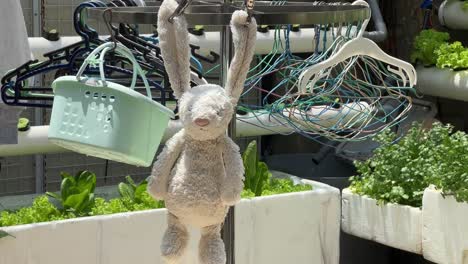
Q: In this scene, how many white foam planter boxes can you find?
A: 3